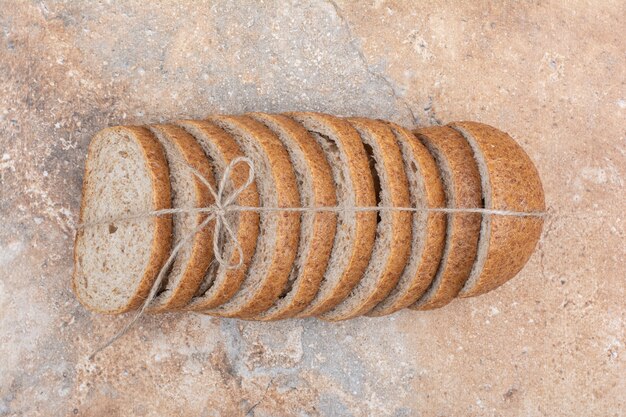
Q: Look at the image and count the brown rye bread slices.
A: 10